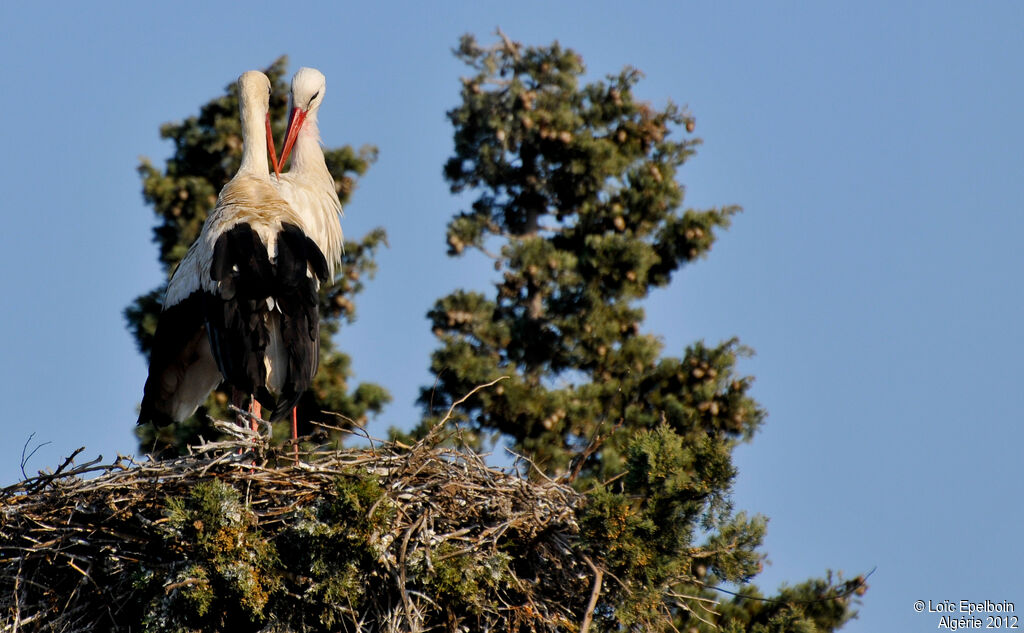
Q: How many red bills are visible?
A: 2